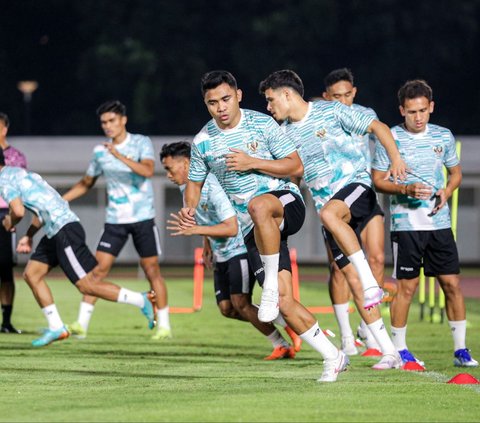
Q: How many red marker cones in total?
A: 3